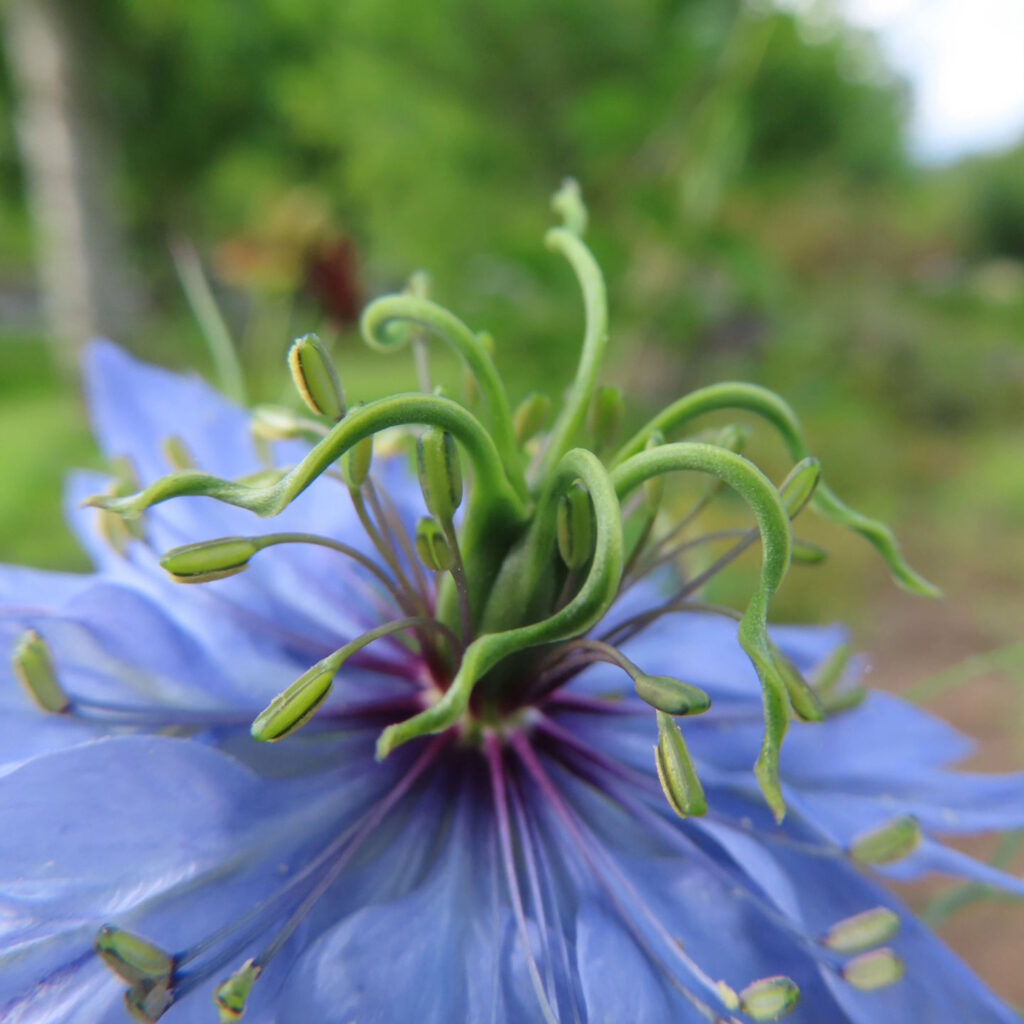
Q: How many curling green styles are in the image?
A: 6